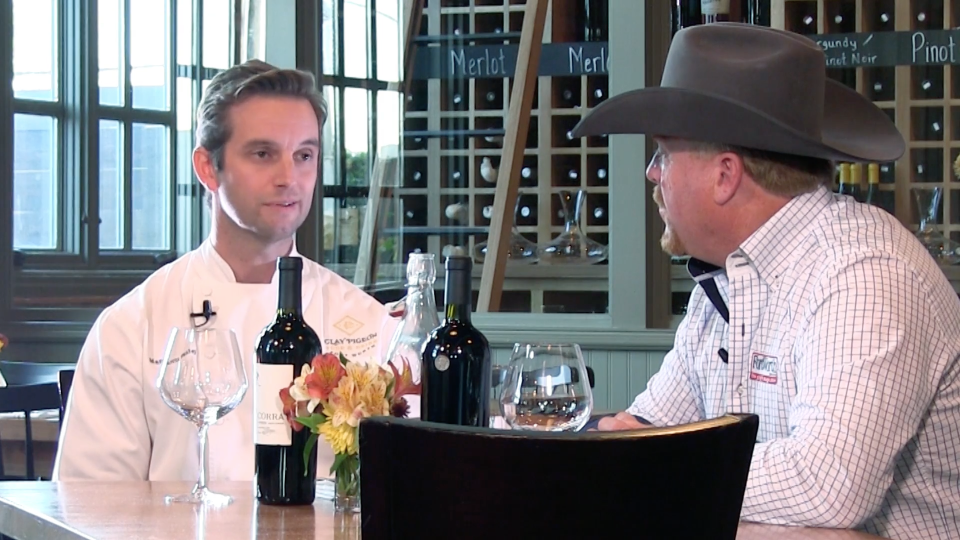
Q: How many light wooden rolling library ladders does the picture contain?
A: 1